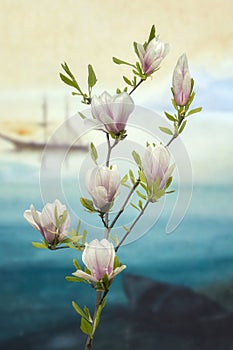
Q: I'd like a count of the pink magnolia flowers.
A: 7